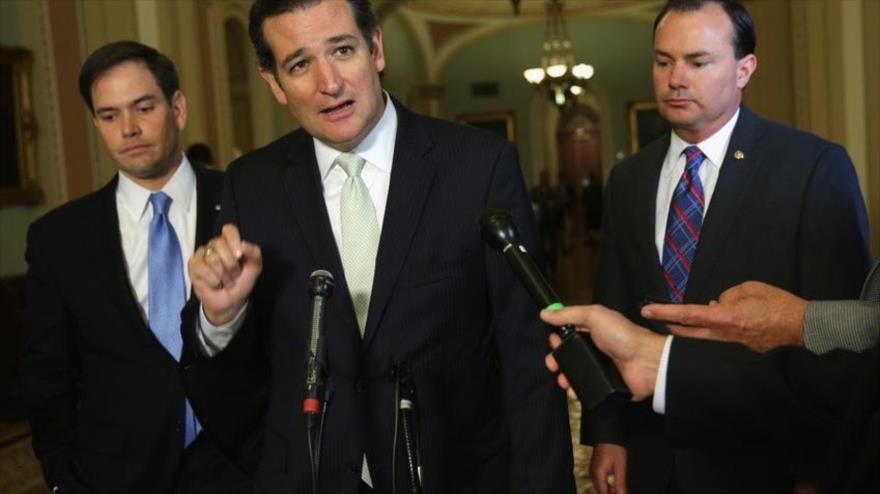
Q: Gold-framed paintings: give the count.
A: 3